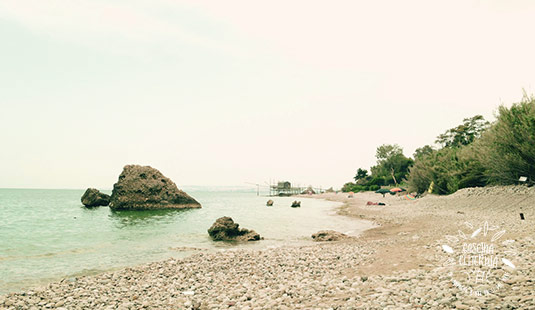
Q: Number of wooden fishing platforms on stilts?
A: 1